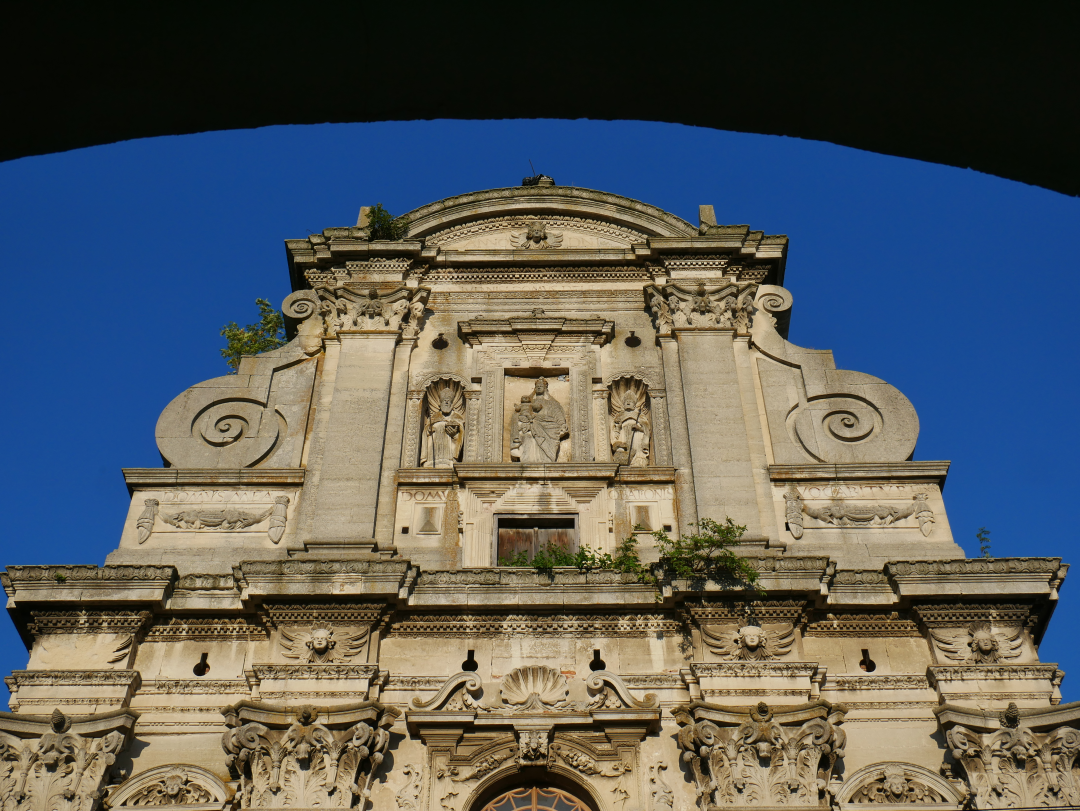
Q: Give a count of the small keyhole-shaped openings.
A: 6